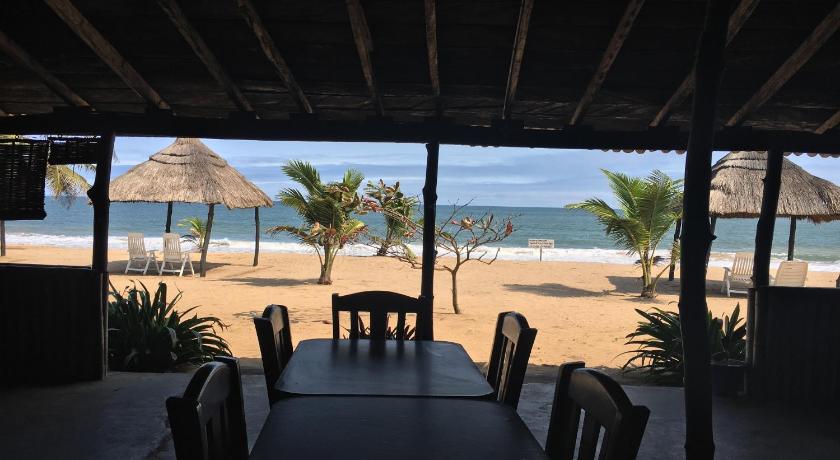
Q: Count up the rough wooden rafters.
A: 11